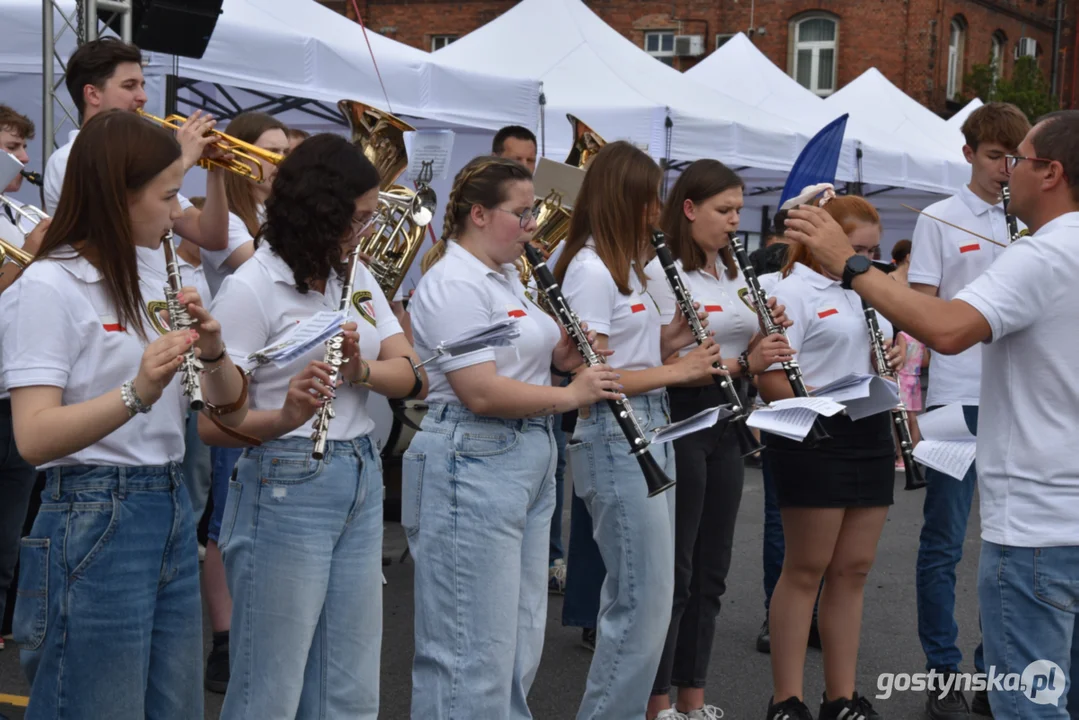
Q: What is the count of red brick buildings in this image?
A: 1